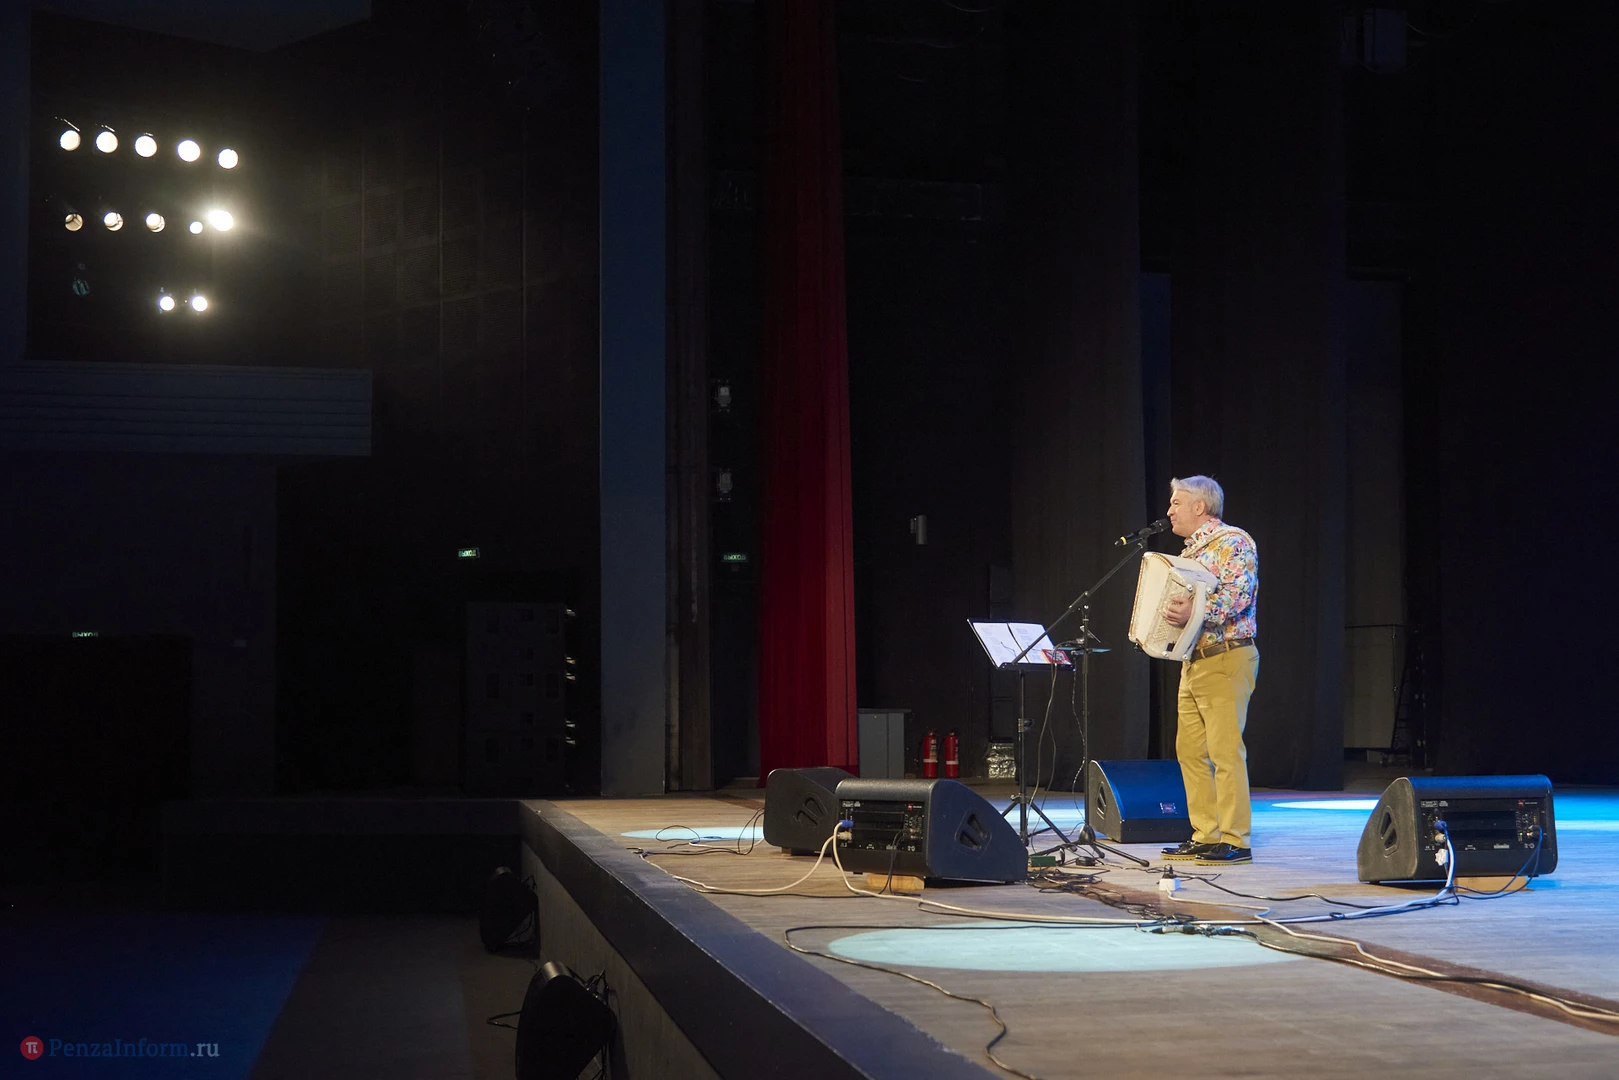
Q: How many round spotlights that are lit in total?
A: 12